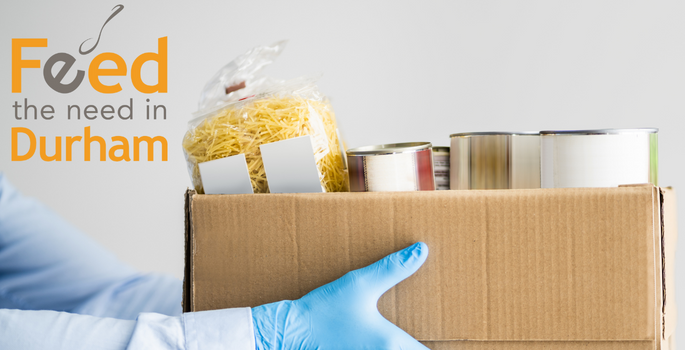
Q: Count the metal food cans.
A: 4